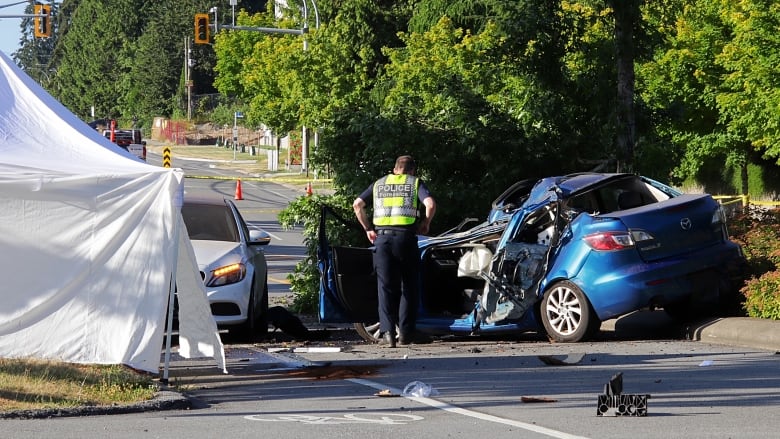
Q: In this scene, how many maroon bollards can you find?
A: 0